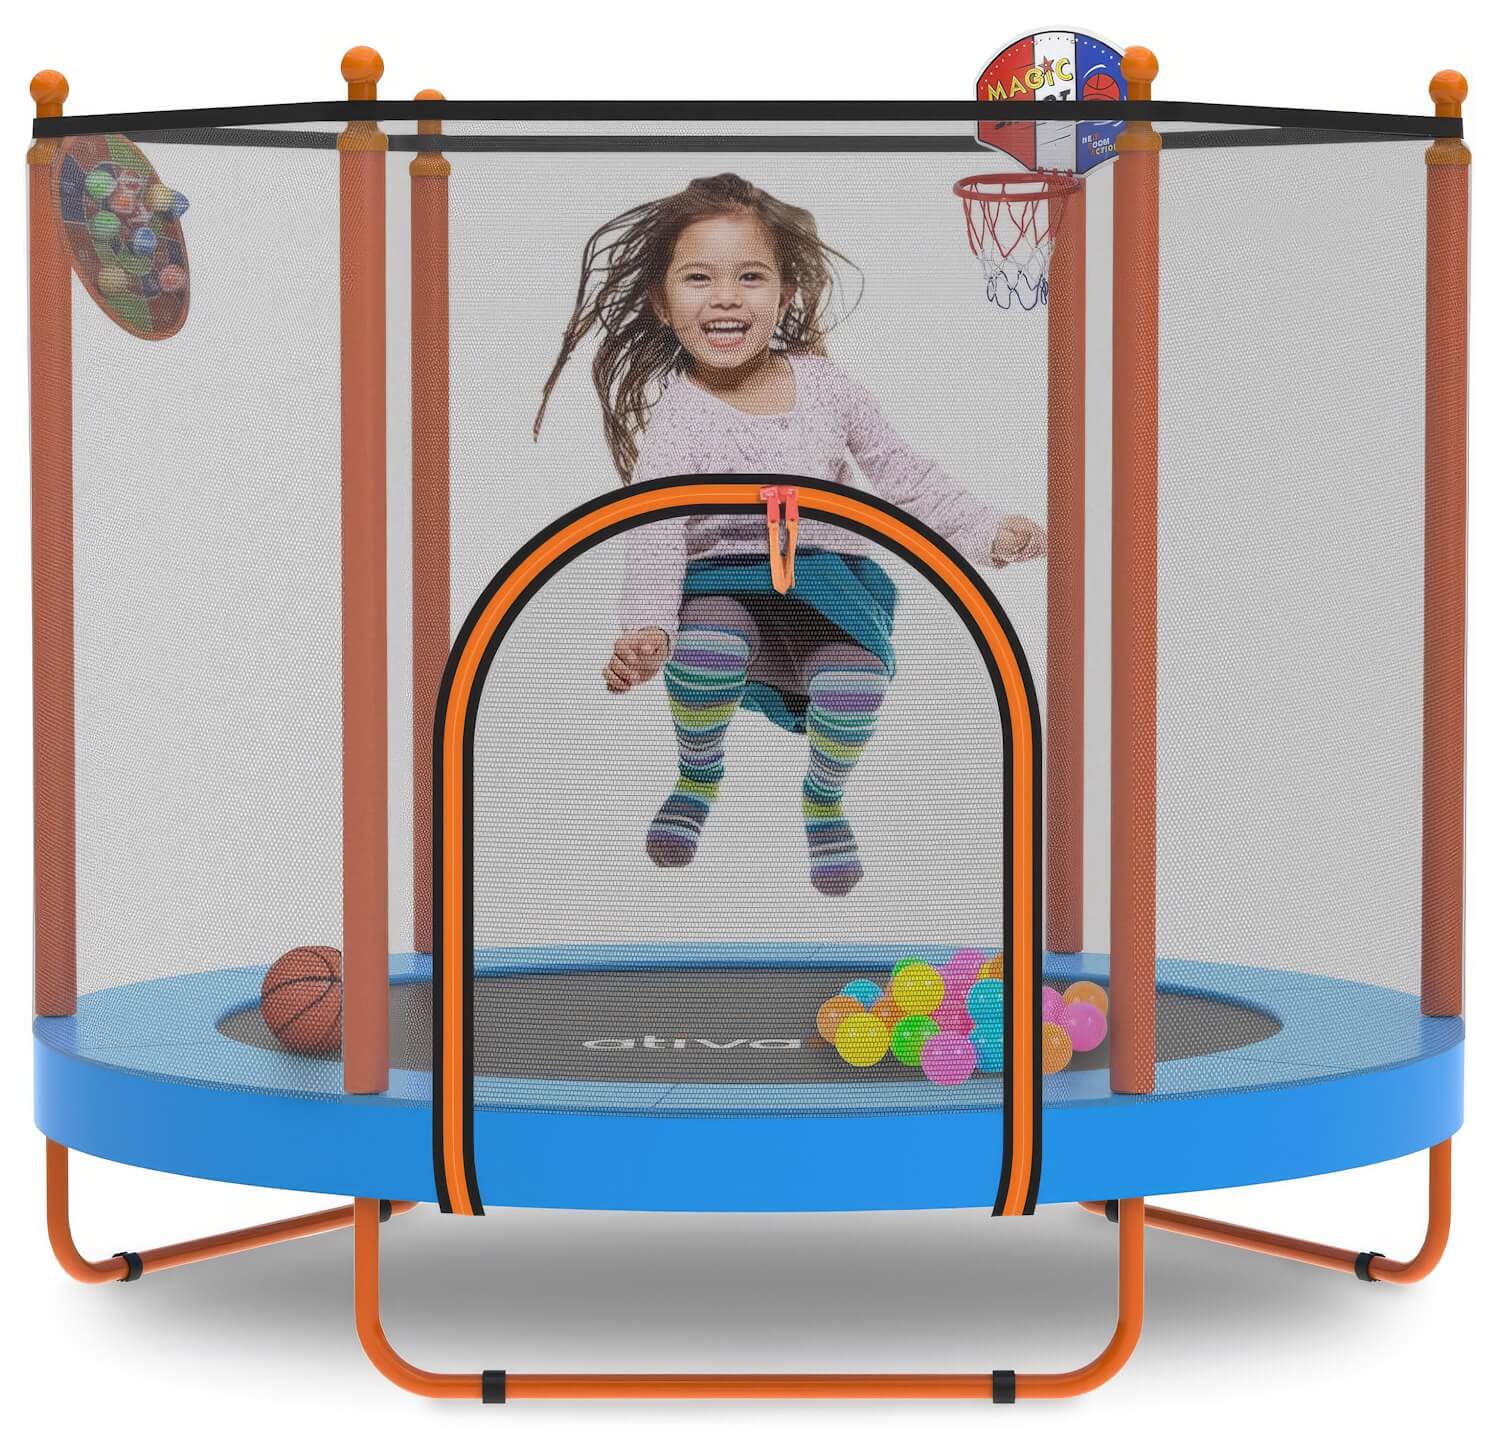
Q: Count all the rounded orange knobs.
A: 5